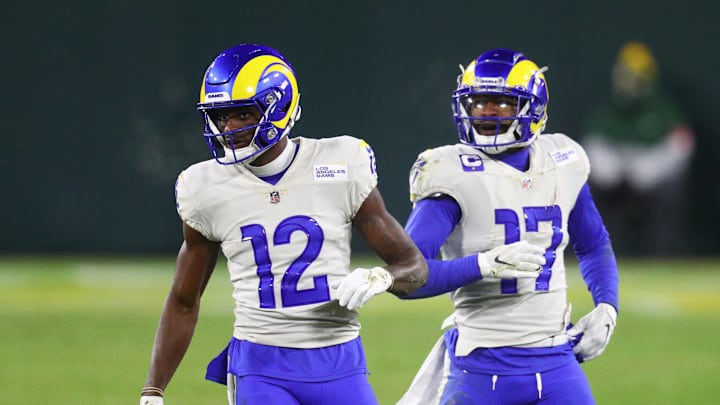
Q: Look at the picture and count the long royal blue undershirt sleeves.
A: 2